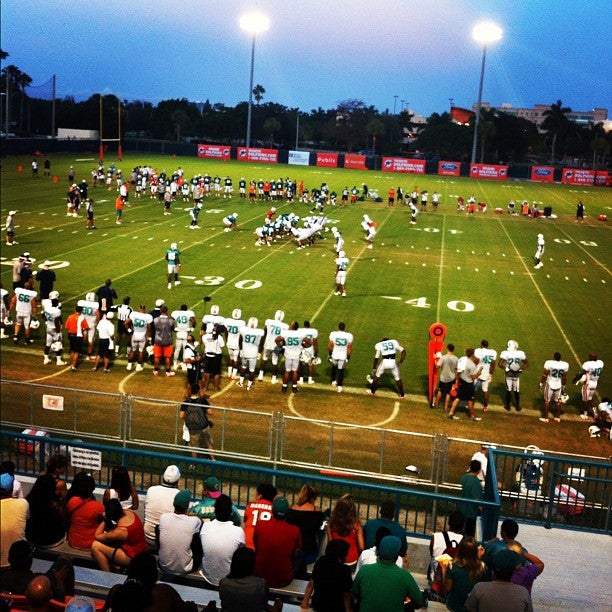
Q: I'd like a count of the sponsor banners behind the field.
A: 10